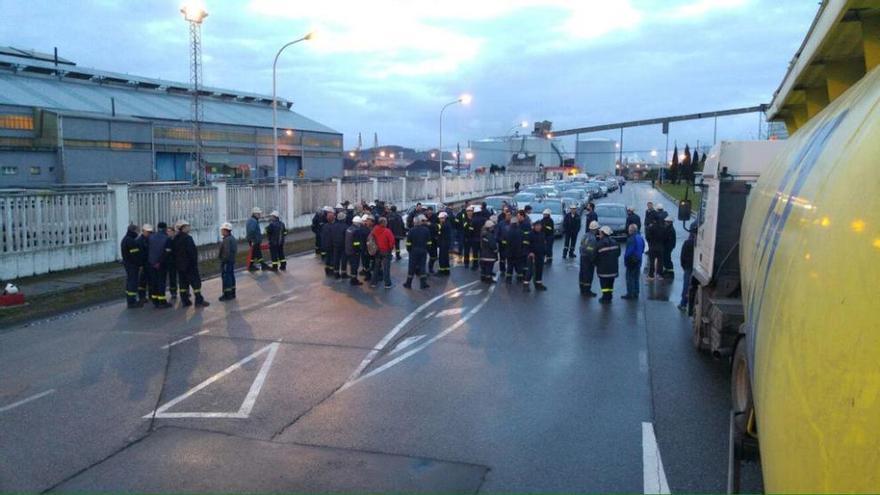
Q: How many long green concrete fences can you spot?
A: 0